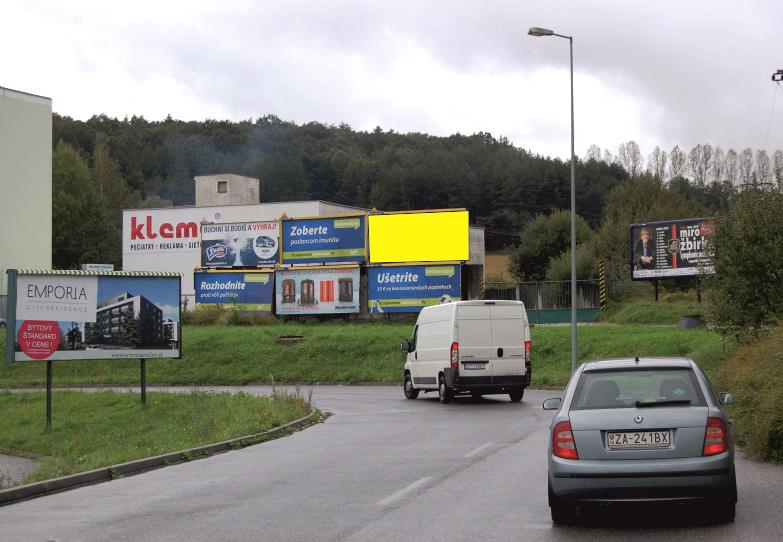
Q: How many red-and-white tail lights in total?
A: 4